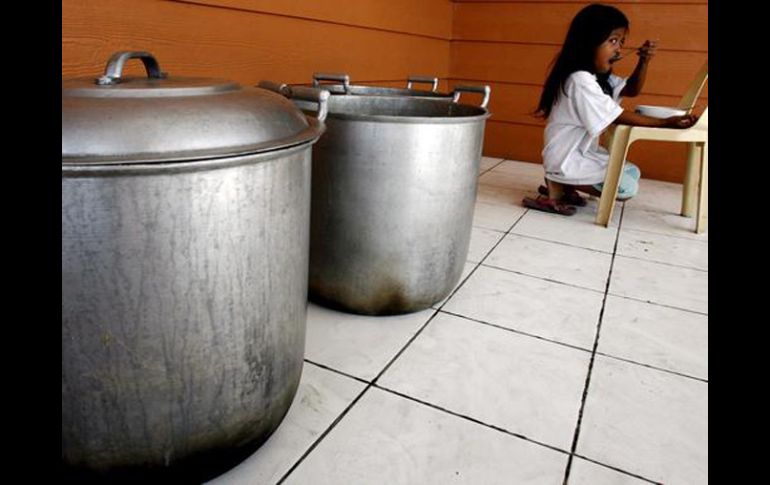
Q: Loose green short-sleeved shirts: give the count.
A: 0